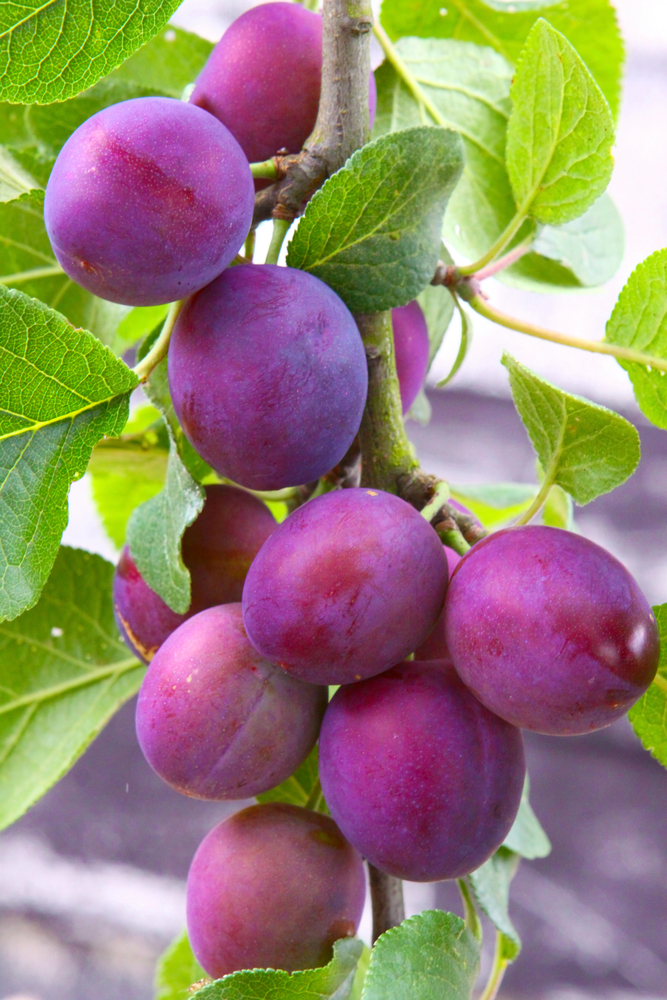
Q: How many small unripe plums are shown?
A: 0